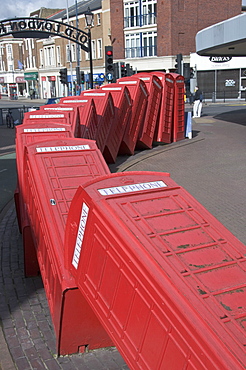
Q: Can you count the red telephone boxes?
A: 12